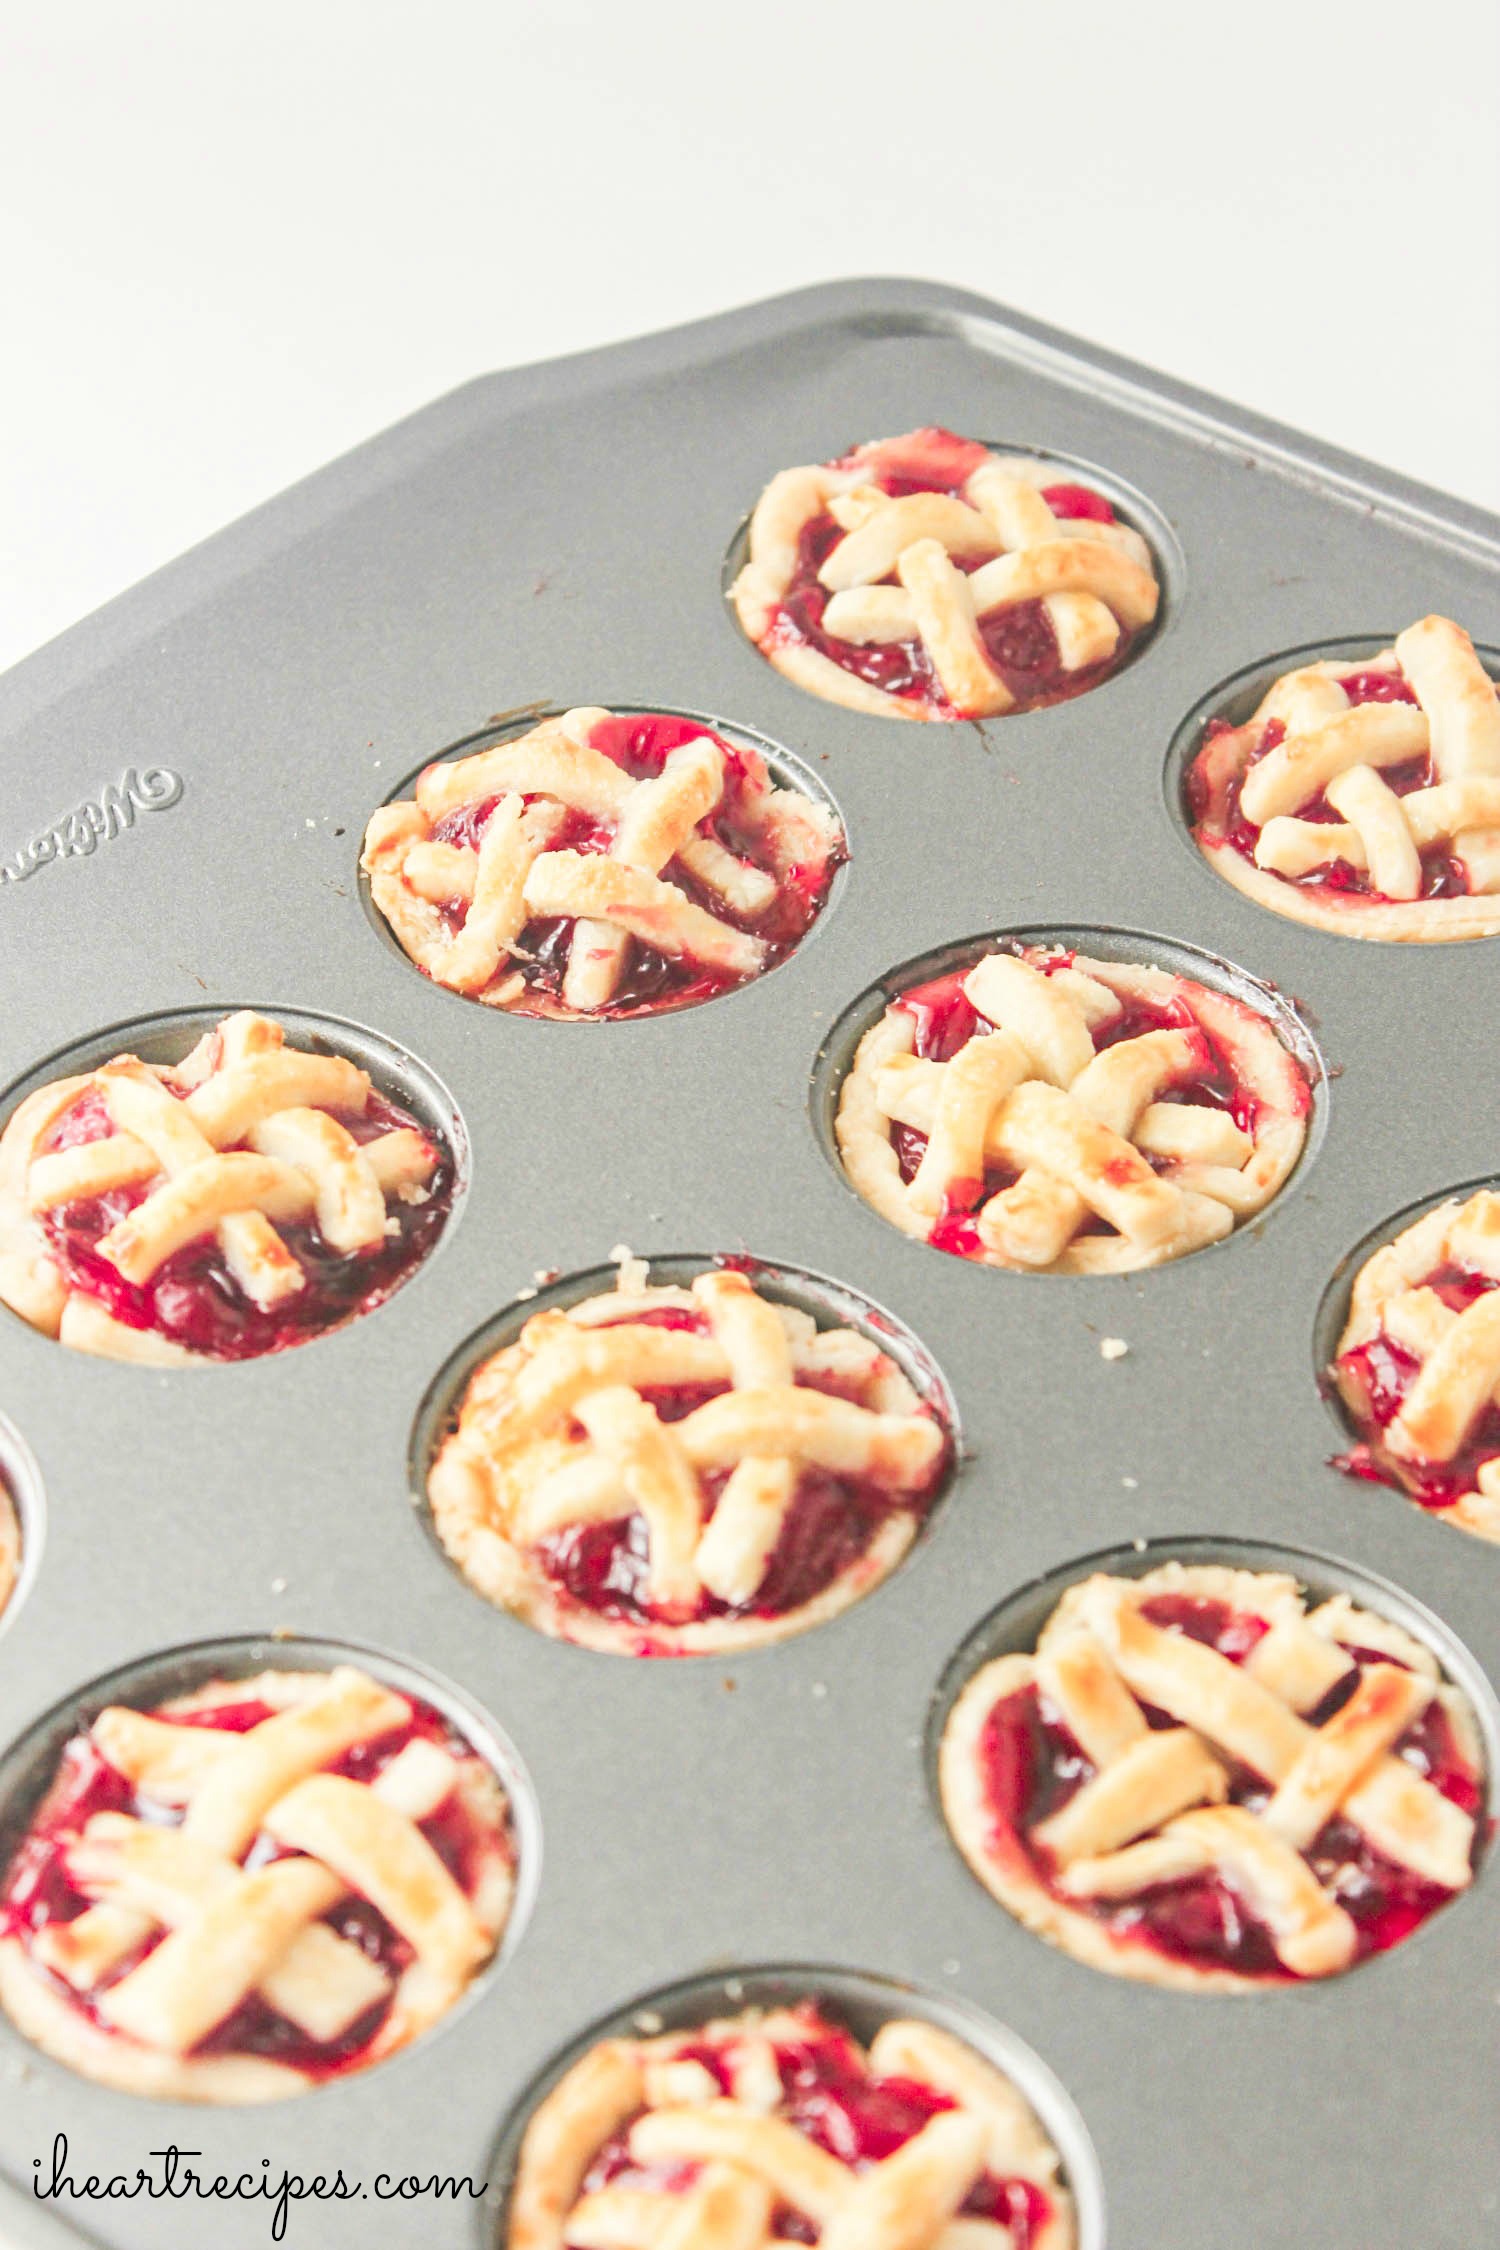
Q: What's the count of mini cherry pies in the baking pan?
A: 11